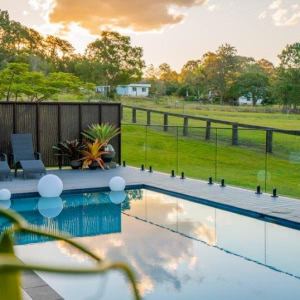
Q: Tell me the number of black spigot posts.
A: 9